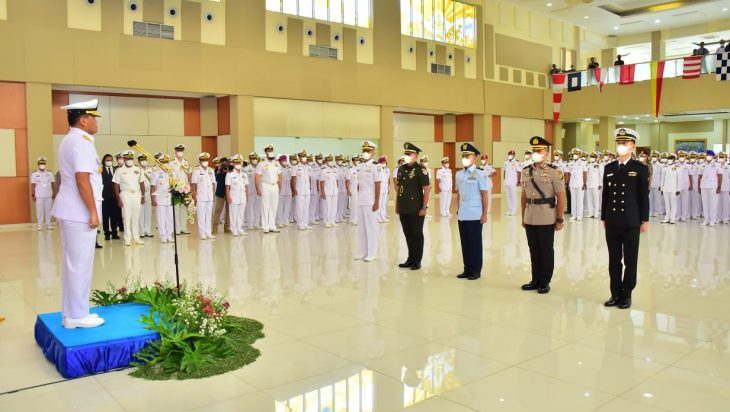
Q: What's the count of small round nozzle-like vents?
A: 12